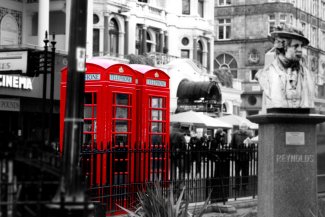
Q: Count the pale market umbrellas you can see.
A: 2